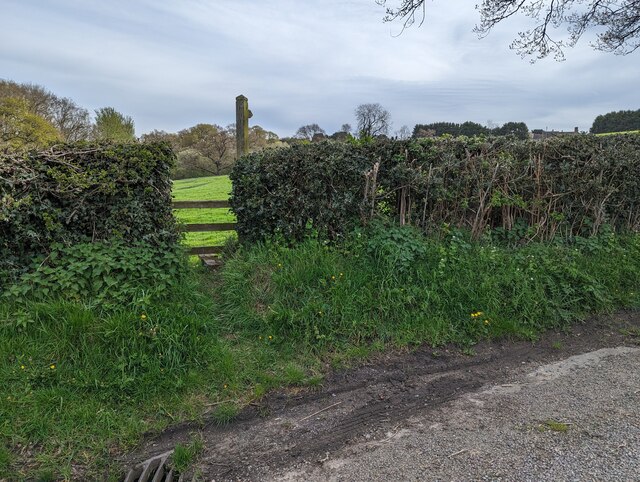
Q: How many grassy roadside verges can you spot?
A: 1